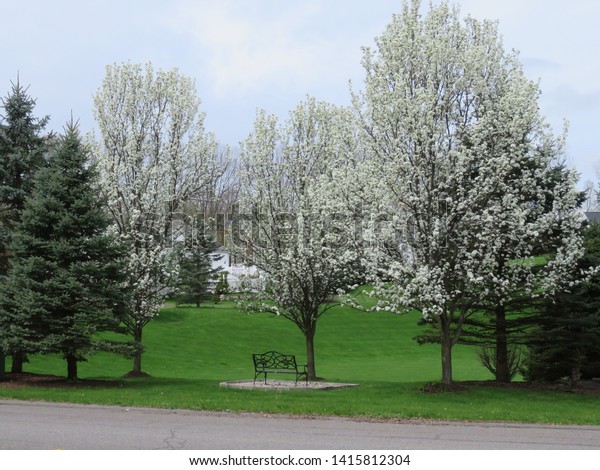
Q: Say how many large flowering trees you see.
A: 3